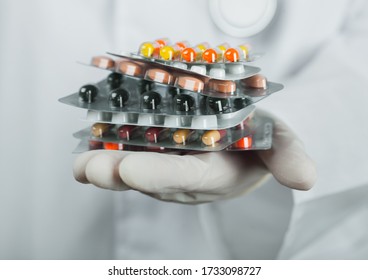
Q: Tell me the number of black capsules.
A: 9